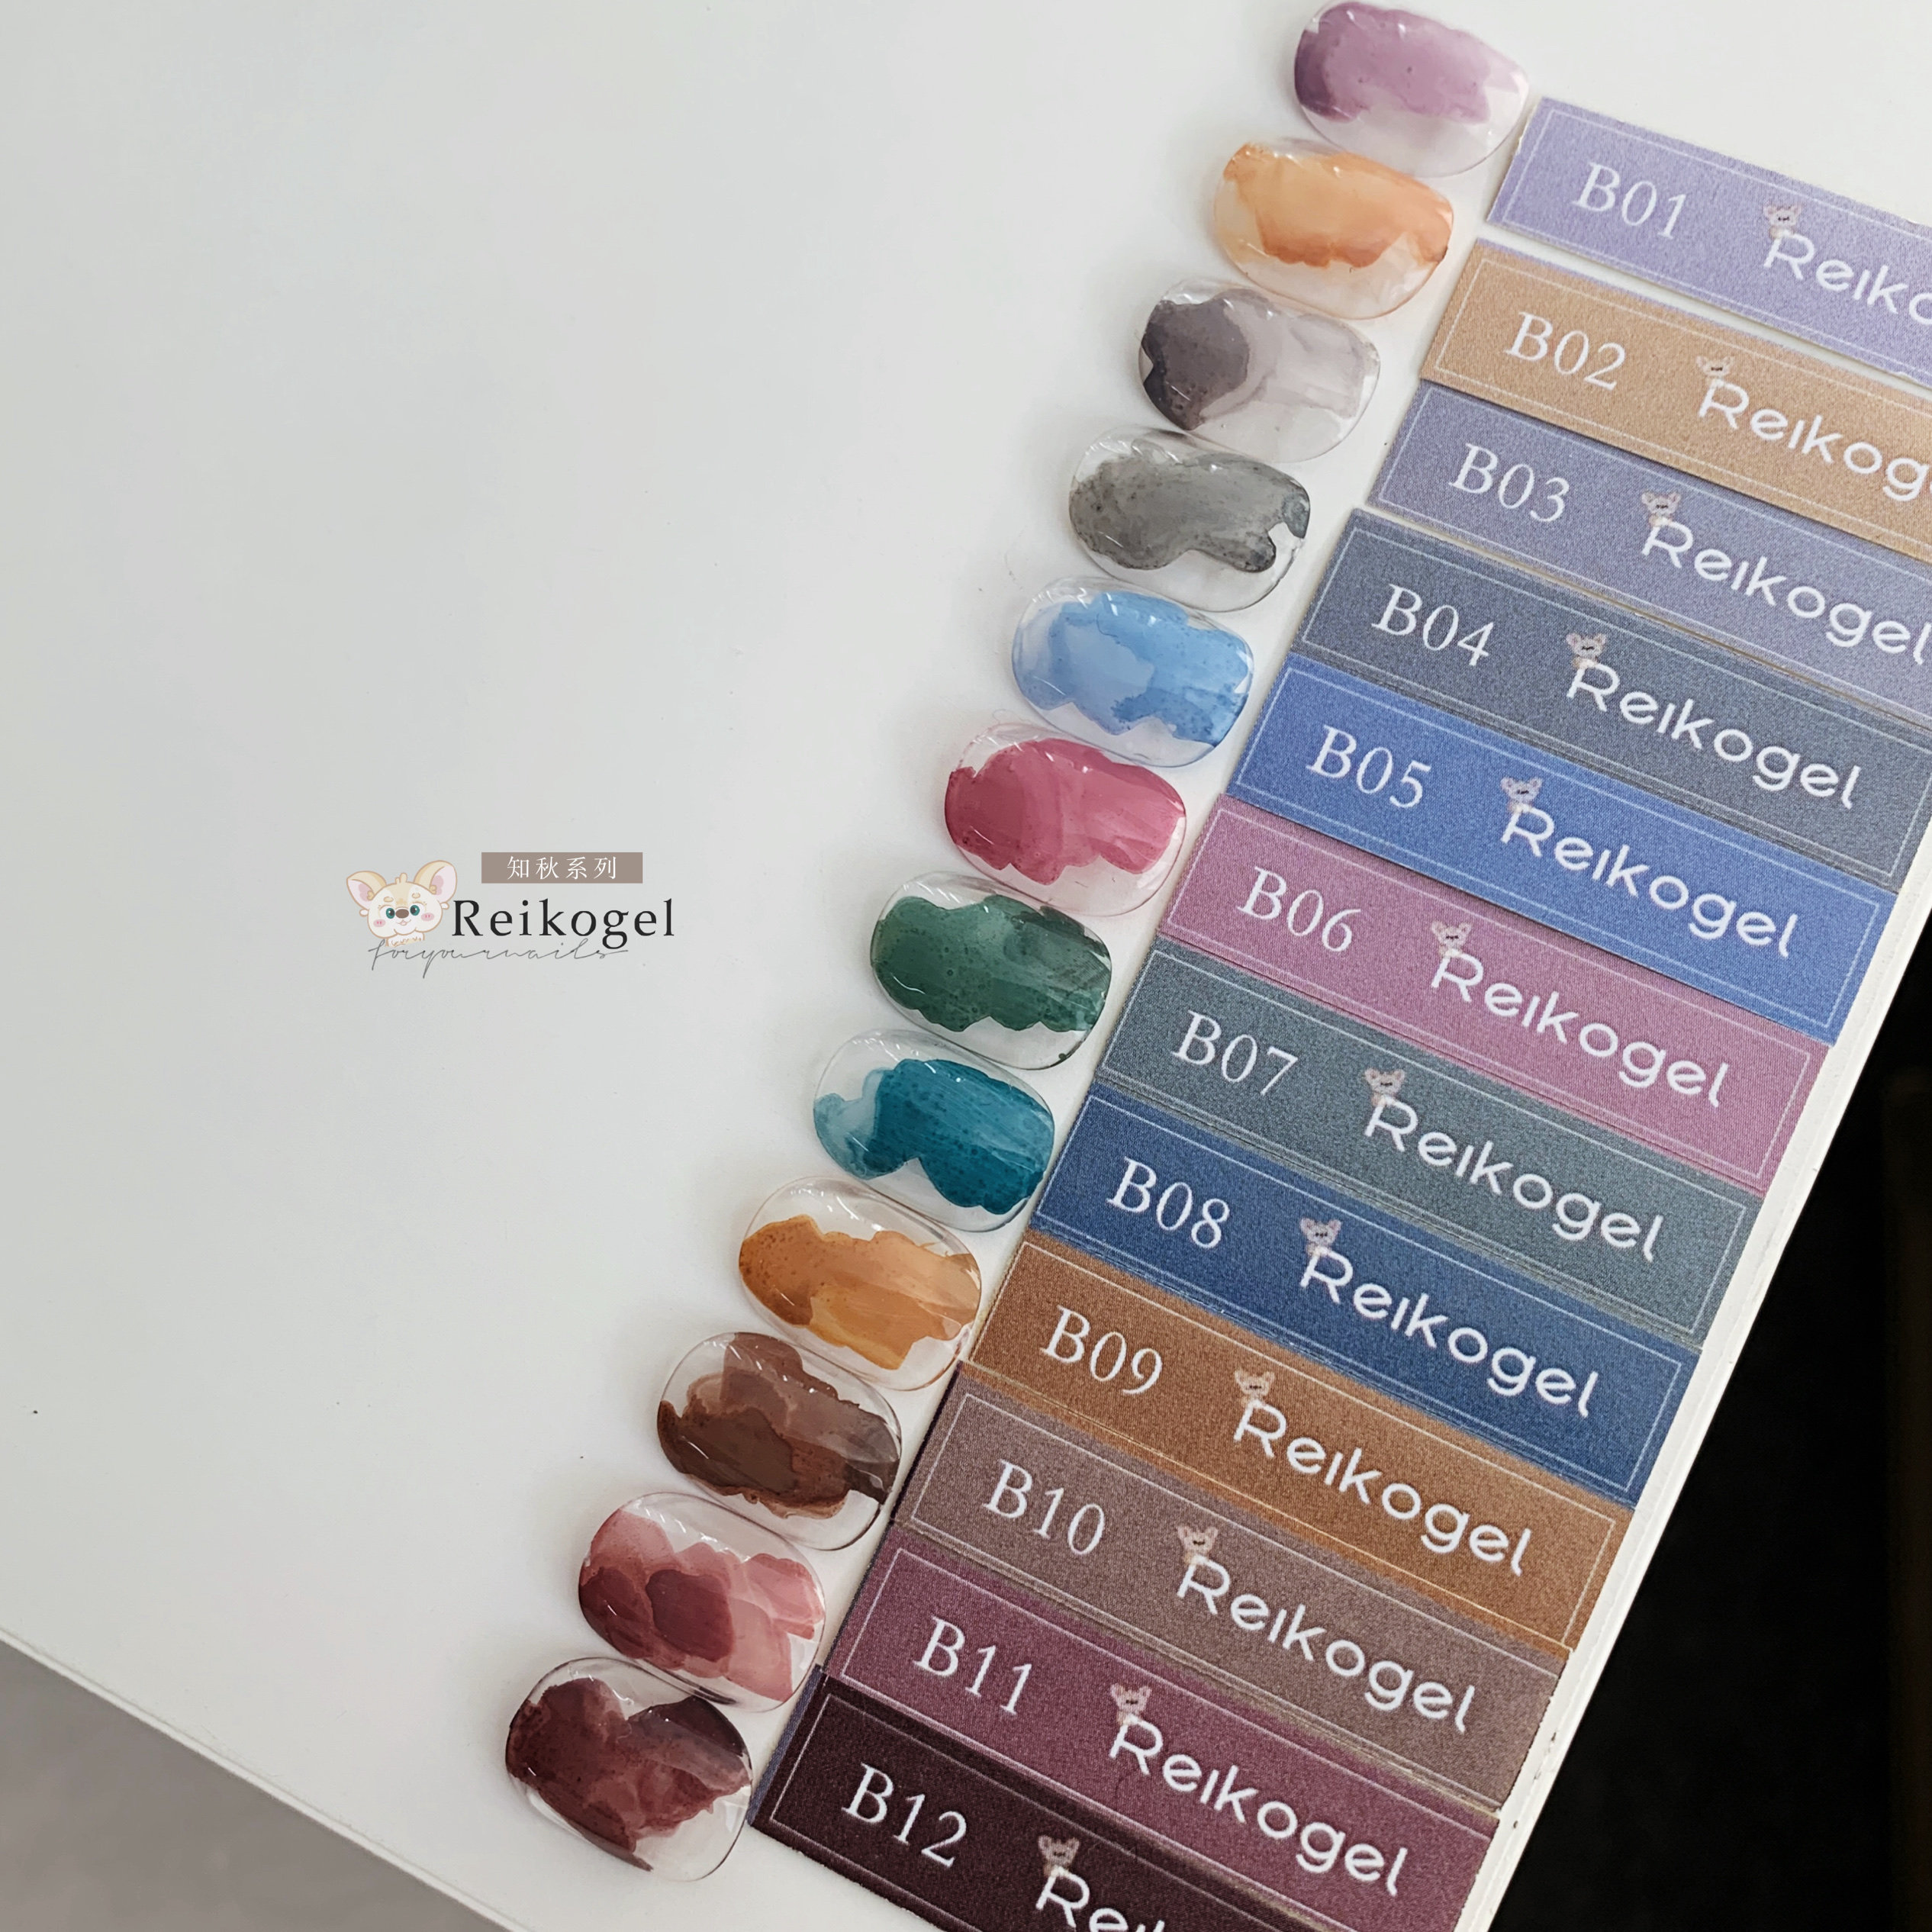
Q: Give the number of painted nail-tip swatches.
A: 12